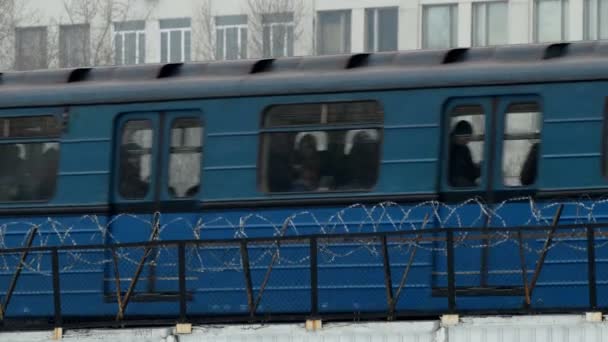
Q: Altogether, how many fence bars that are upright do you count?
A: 5